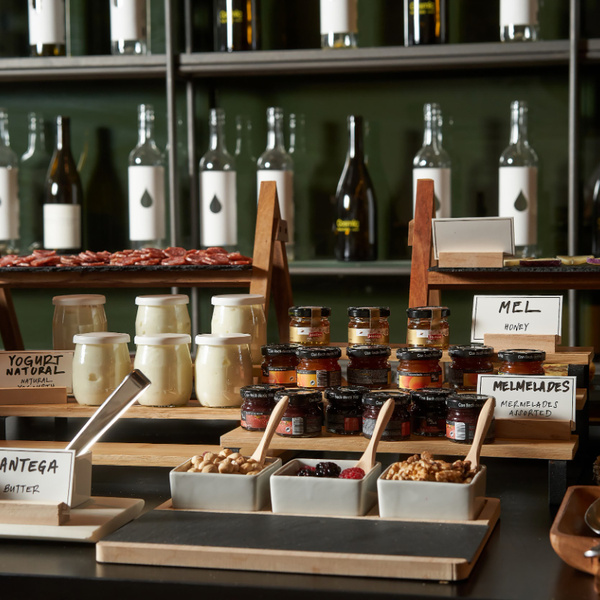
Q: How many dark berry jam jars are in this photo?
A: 6